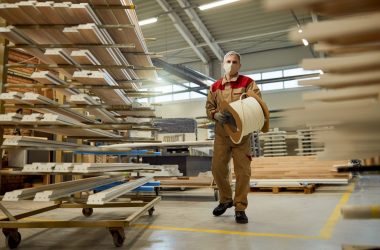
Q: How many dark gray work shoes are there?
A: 2